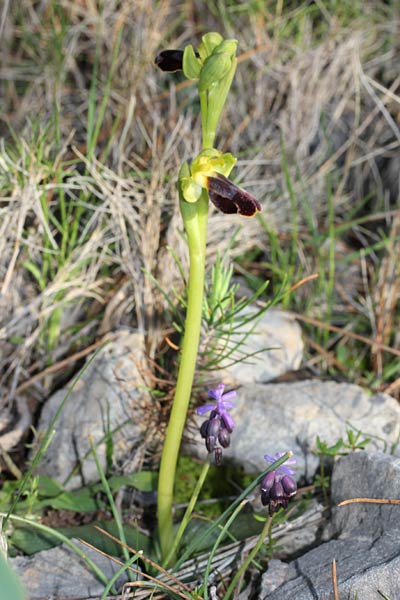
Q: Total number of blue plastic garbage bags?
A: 0